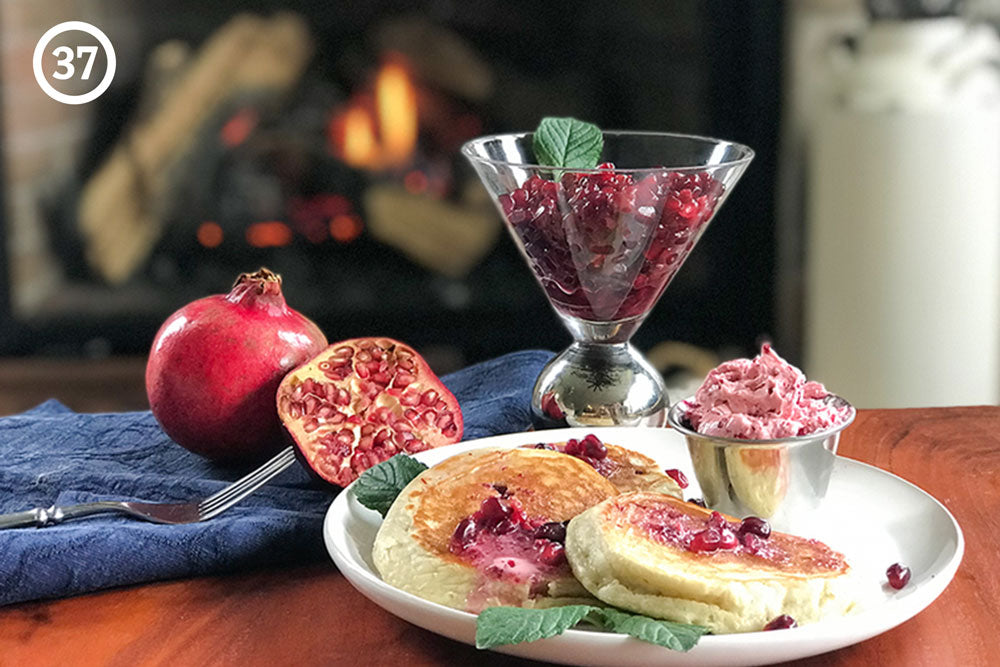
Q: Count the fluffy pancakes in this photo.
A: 3